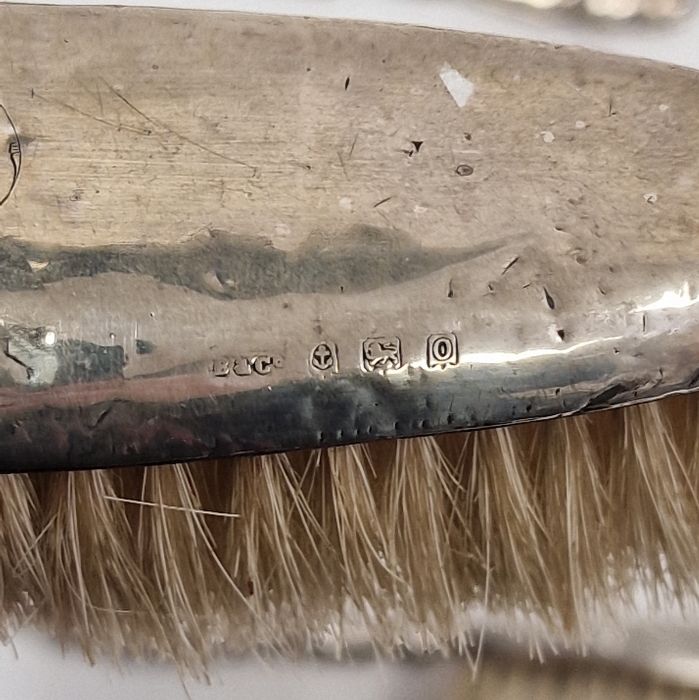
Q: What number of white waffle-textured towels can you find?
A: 0